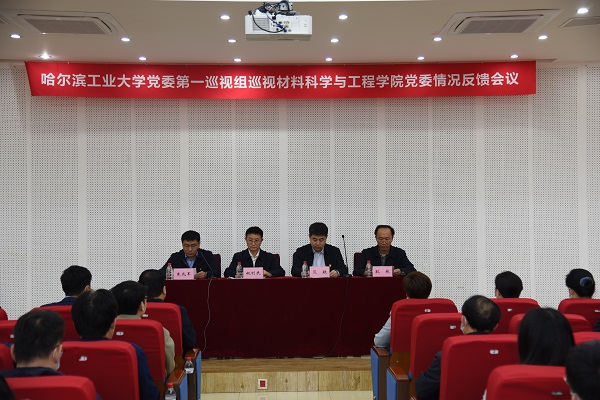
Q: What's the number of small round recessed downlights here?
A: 15